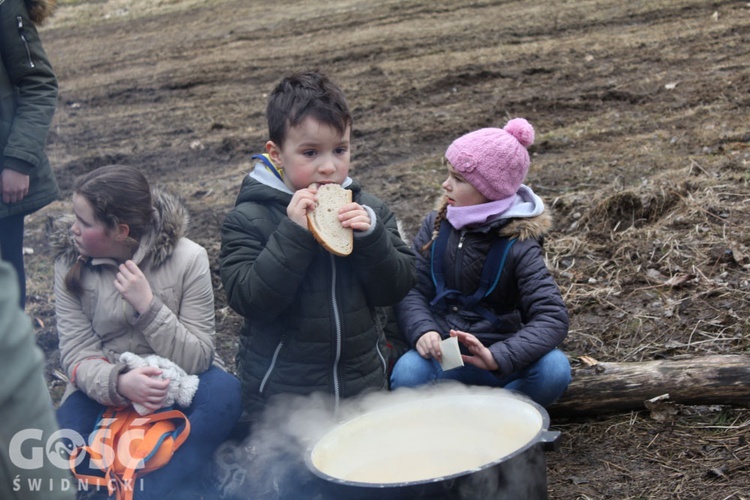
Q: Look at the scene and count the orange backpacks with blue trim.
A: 1